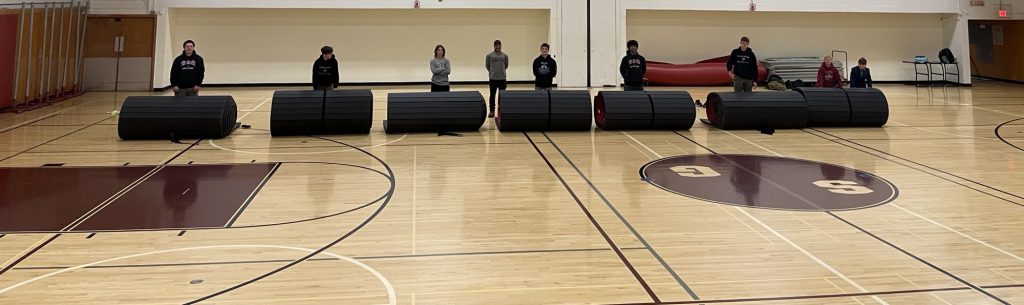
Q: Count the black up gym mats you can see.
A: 7